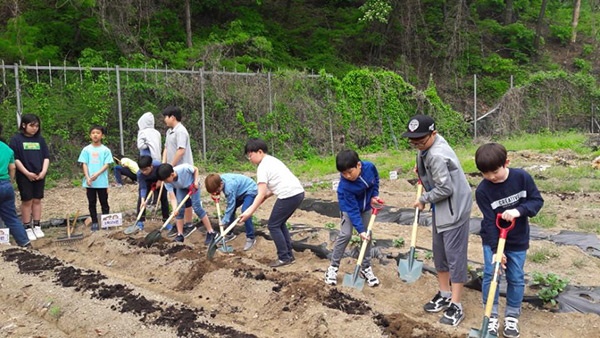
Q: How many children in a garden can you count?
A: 13